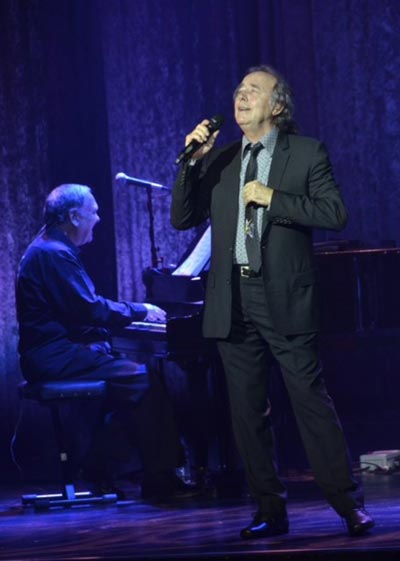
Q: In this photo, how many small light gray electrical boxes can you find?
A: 1